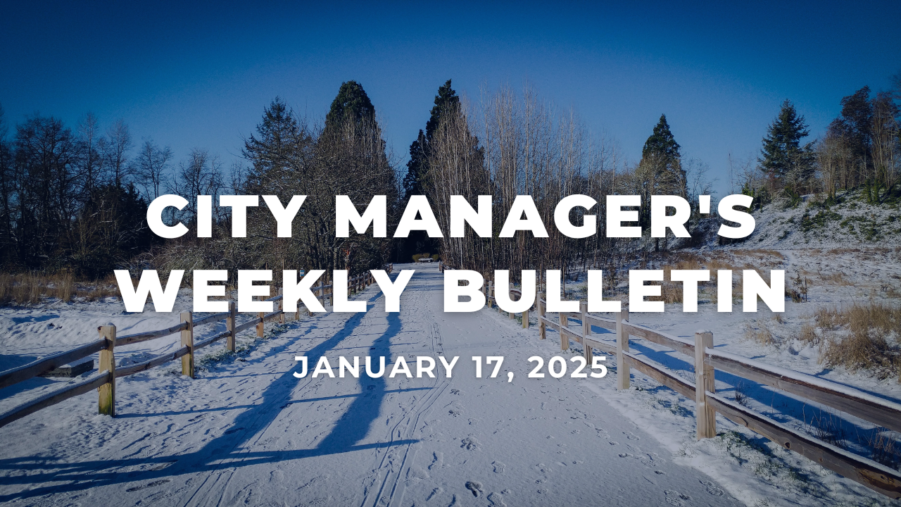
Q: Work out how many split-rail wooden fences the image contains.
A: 2